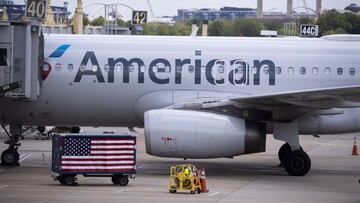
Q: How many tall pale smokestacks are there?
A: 3